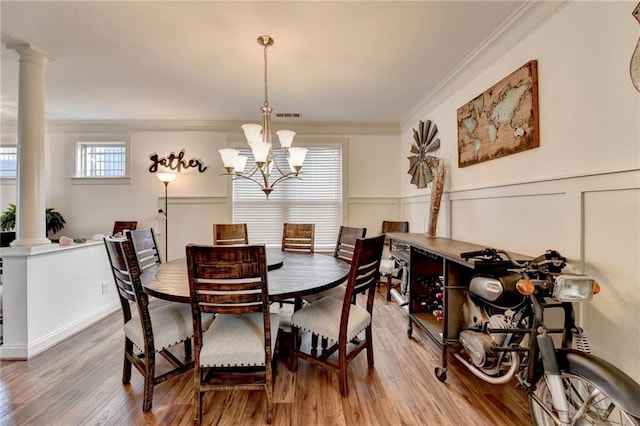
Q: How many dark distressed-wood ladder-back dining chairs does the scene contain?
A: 9